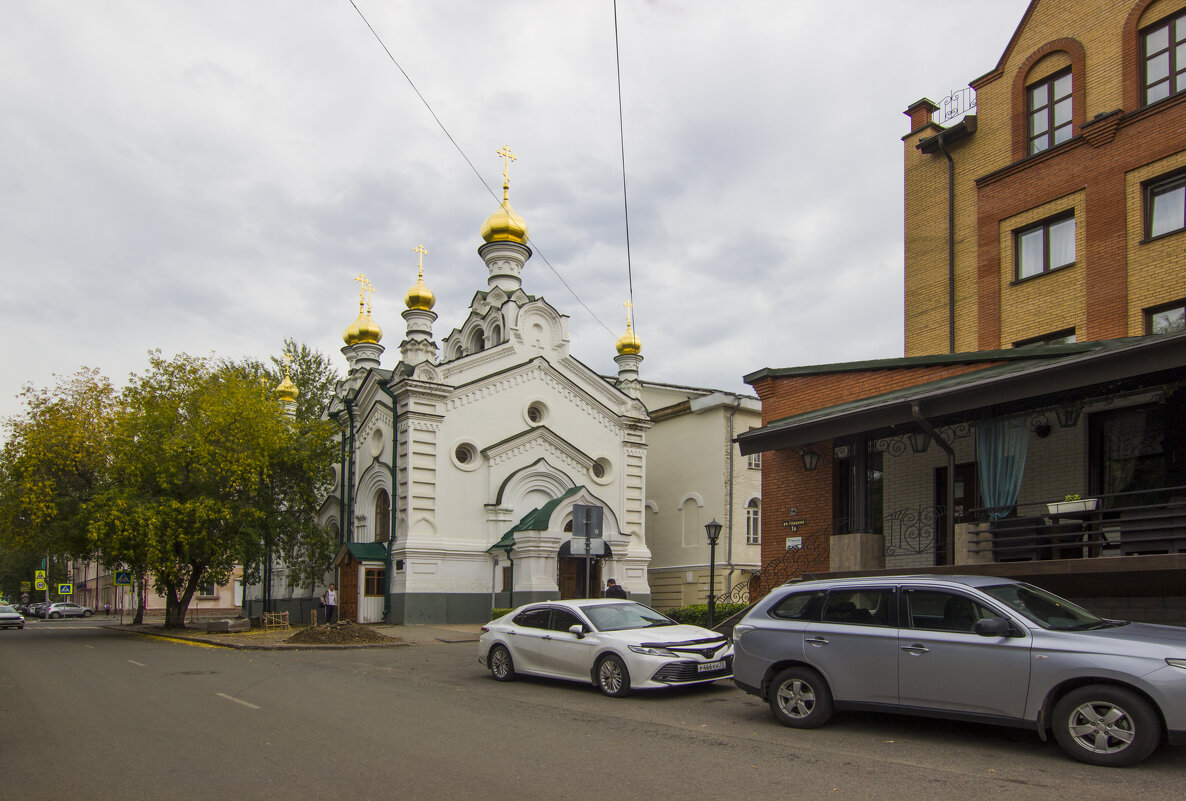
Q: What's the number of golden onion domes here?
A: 6